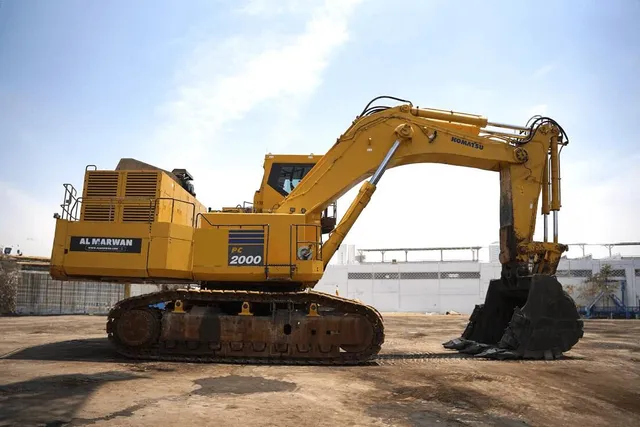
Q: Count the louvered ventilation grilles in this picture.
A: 4